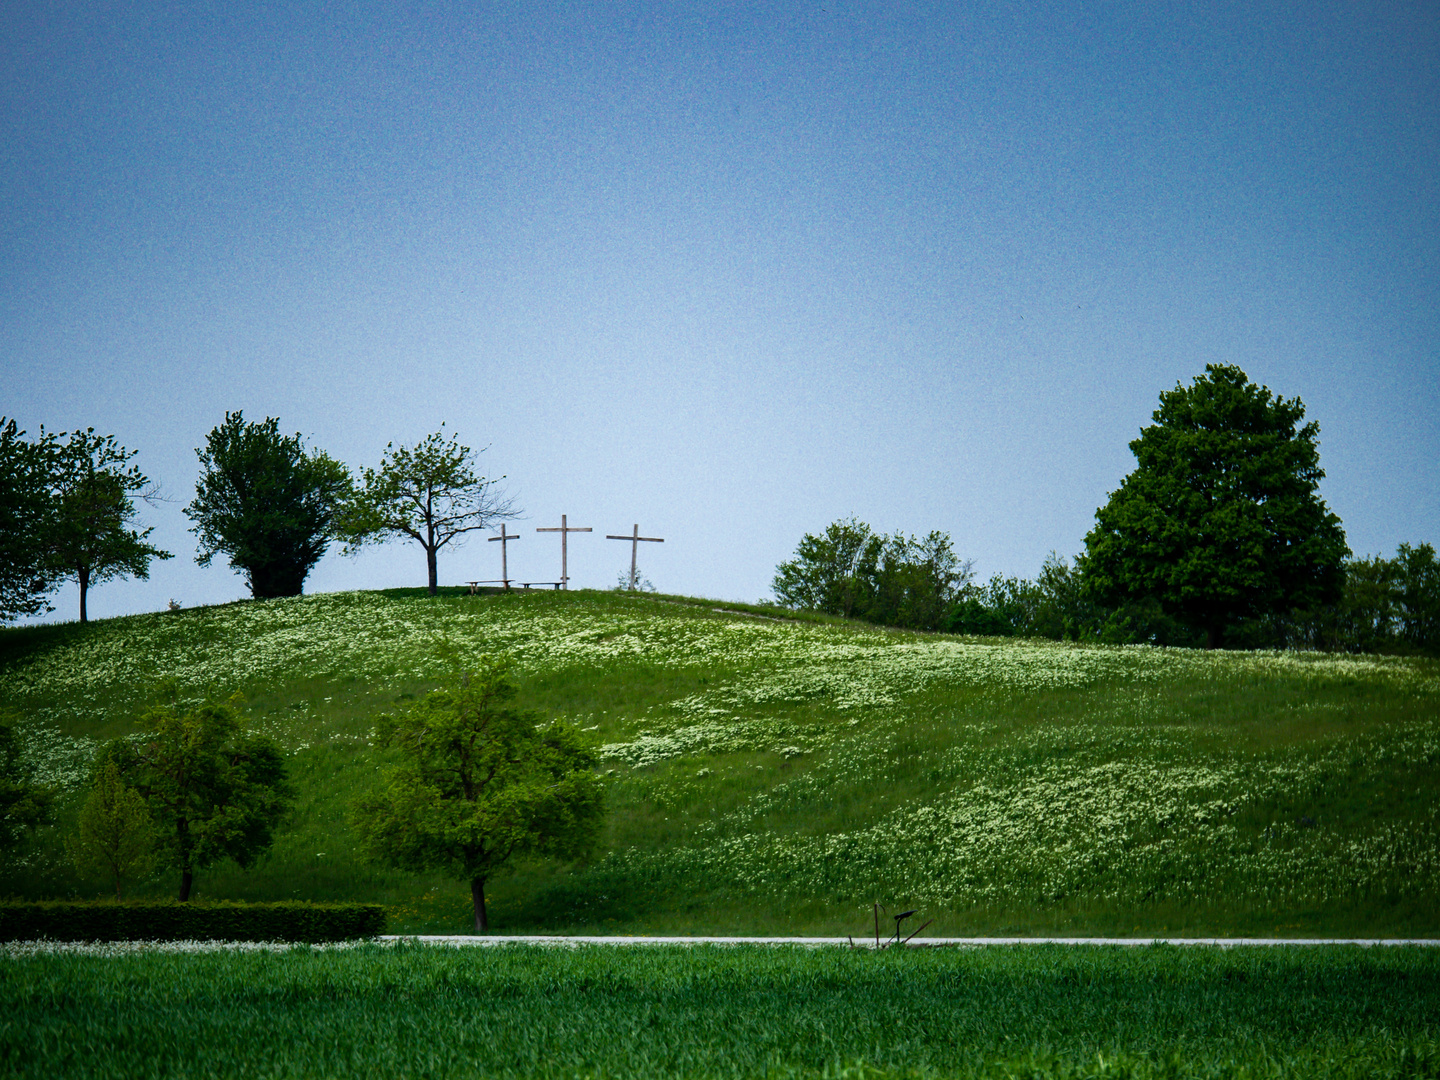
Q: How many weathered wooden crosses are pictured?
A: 3